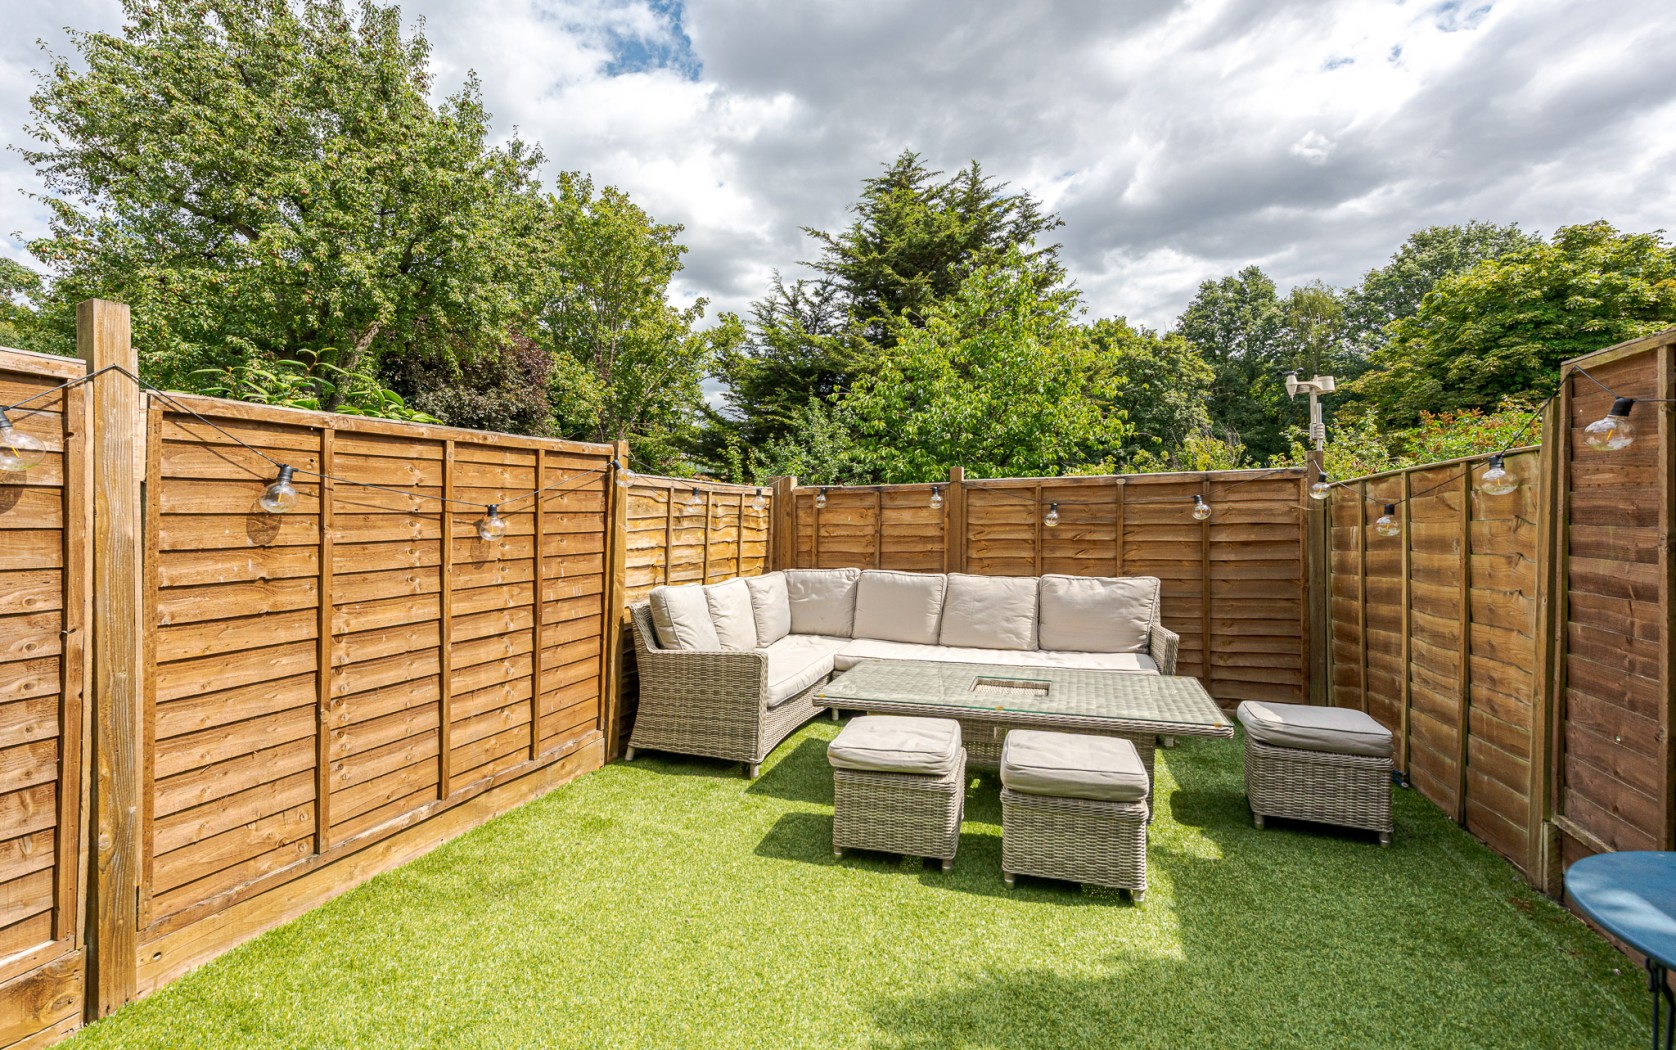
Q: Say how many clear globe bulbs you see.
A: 14